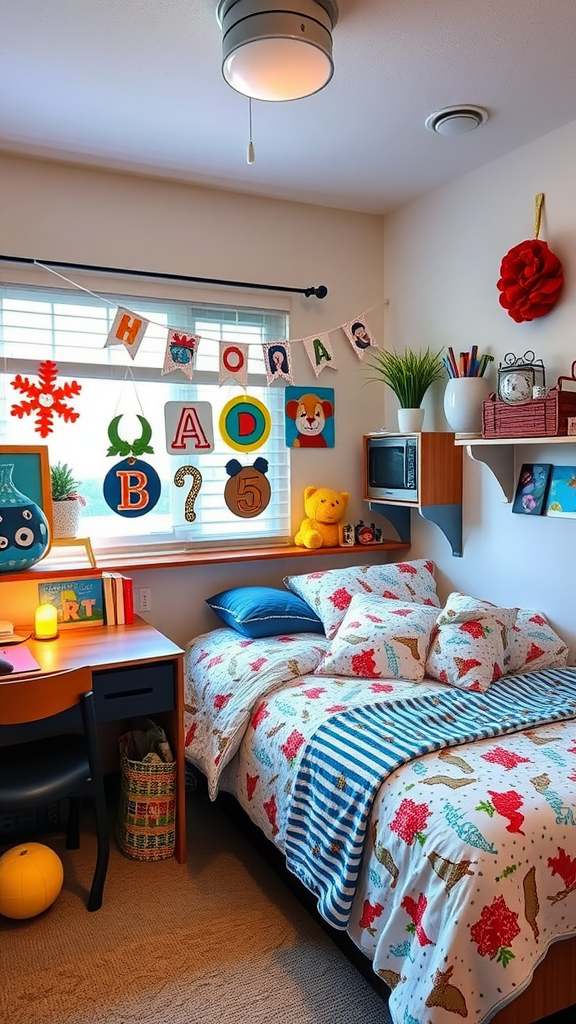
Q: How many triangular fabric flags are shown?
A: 6